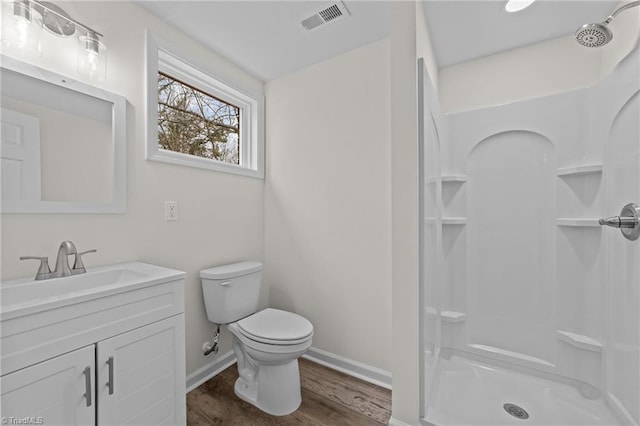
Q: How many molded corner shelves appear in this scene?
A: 6